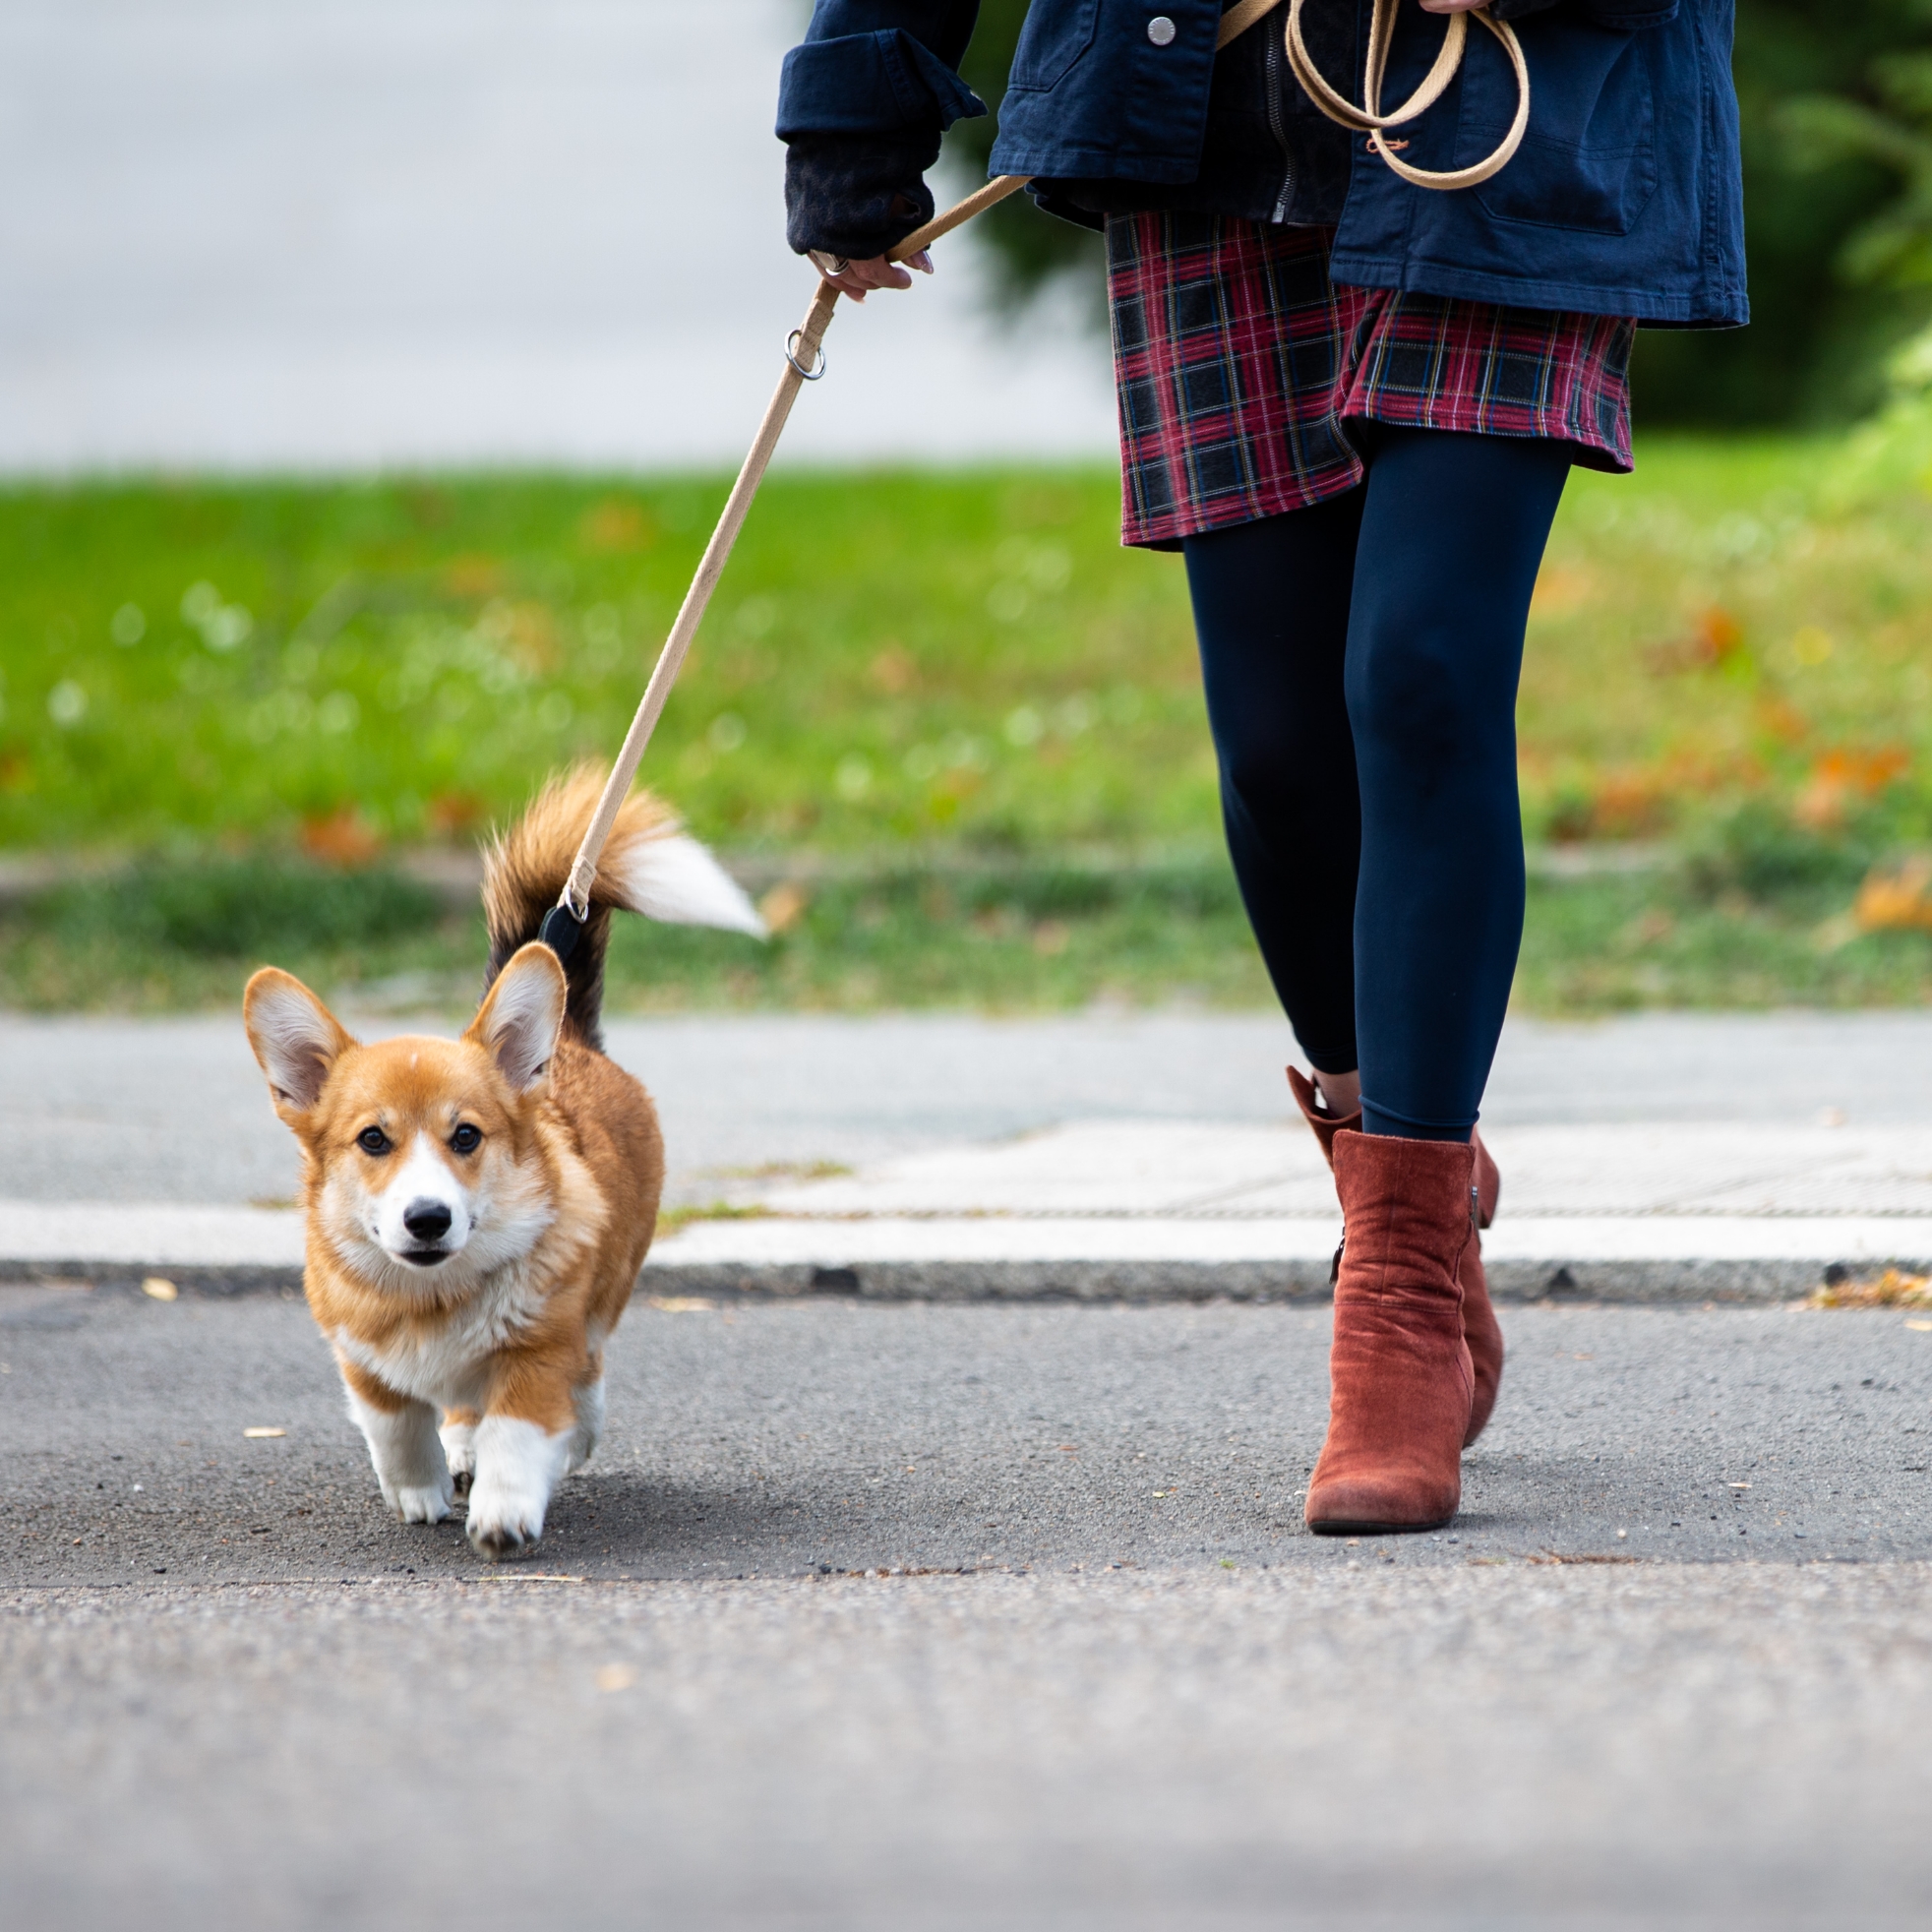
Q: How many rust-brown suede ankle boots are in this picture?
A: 2